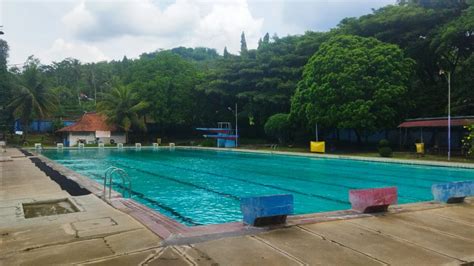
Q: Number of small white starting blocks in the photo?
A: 8